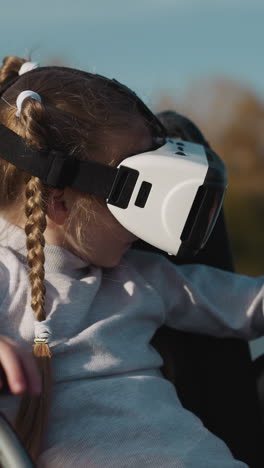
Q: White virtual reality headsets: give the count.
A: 1